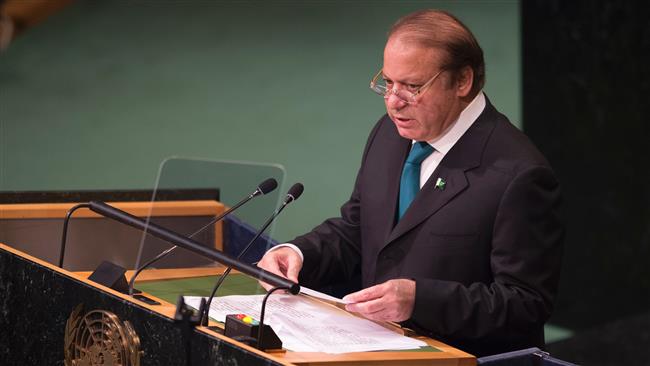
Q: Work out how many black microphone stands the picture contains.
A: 2